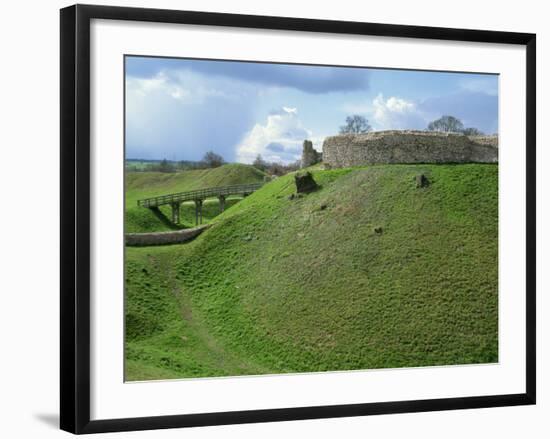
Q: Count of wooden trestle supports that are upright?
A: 3